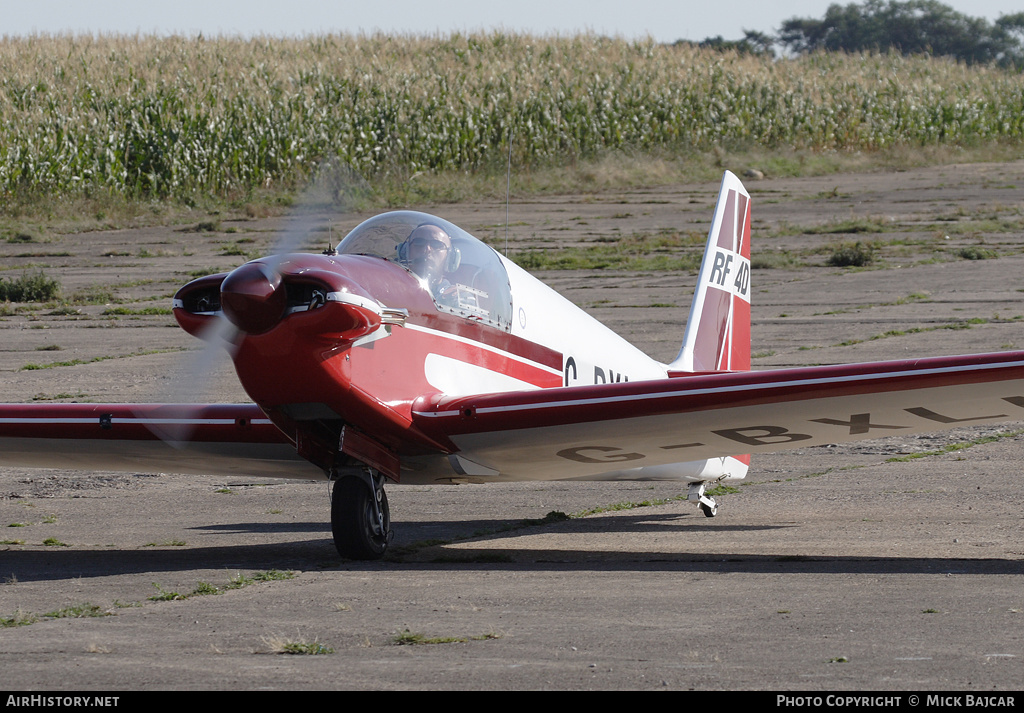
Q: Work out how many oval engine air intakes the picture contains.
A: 2